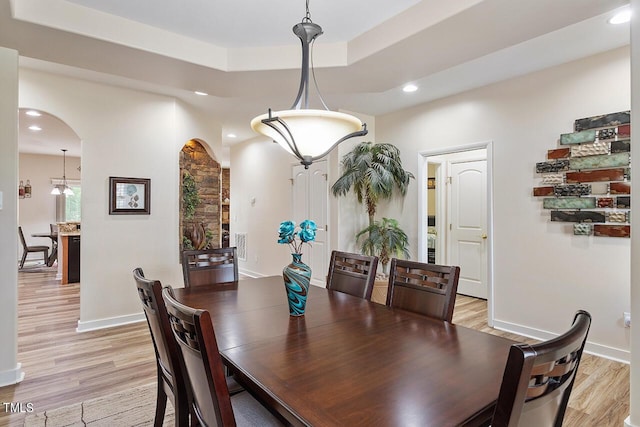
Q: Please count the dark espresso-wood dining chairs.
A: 6